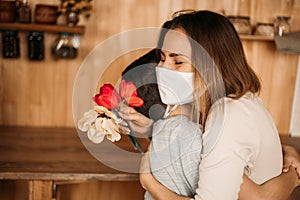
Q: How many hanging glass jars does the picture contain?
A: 3